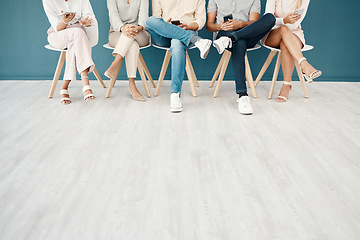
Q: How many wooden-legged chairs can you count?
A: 5